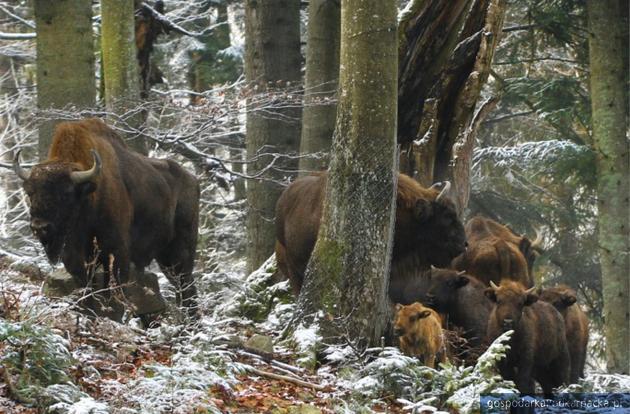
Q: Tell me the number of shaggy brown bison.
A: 7